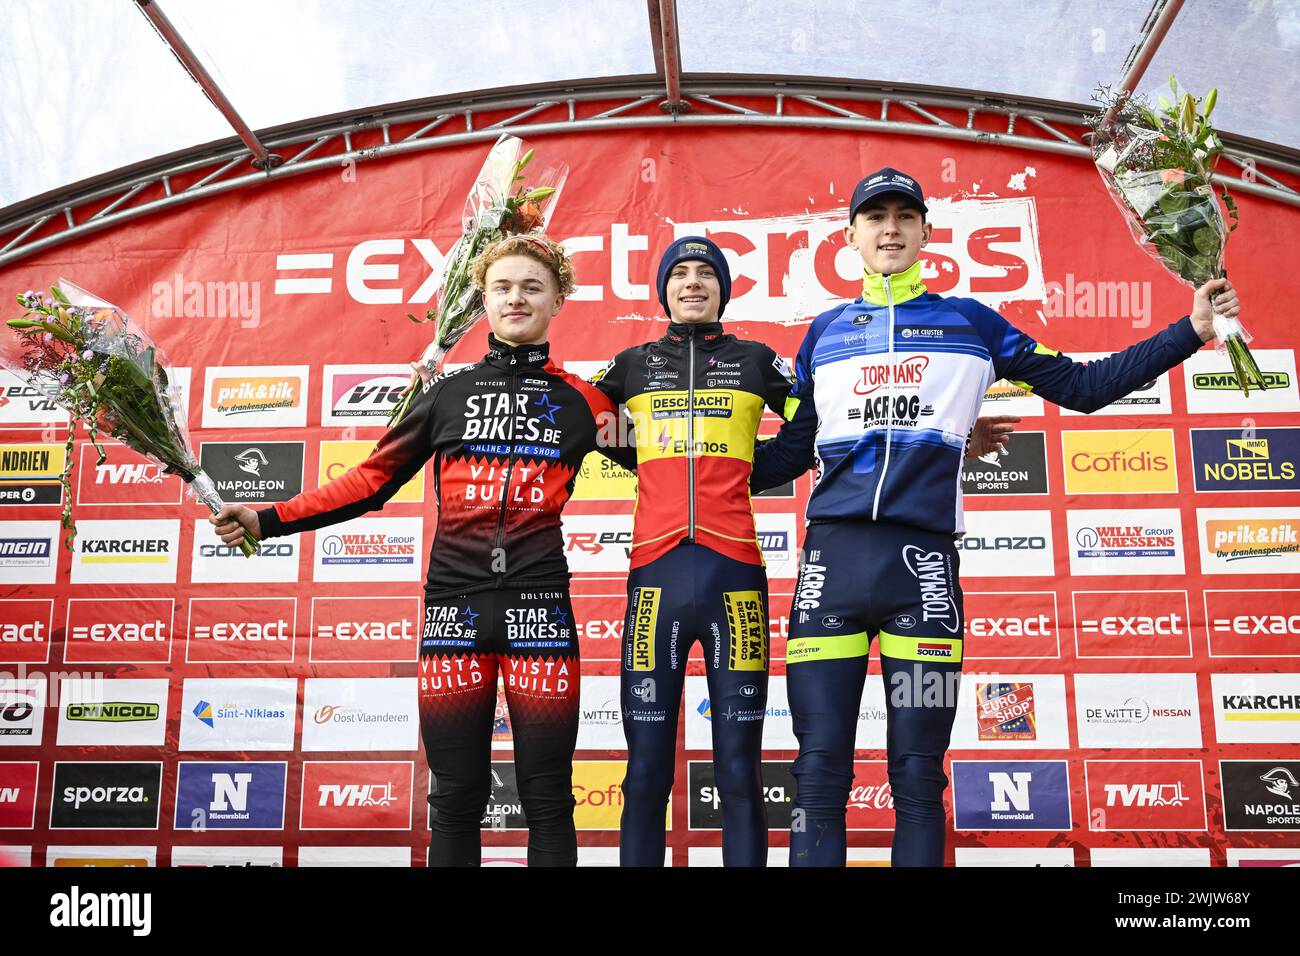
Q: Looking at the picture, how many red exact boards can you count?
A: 9